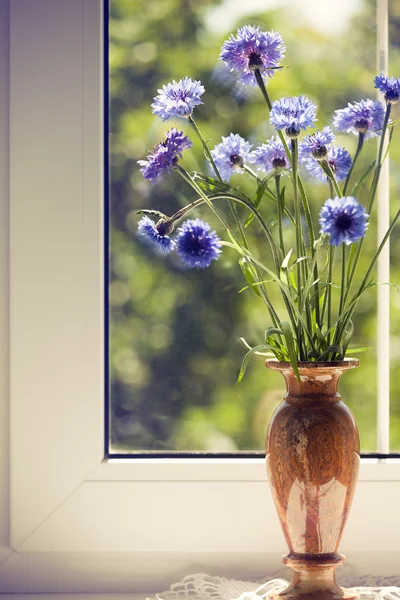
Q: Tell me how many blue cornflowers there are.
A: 13